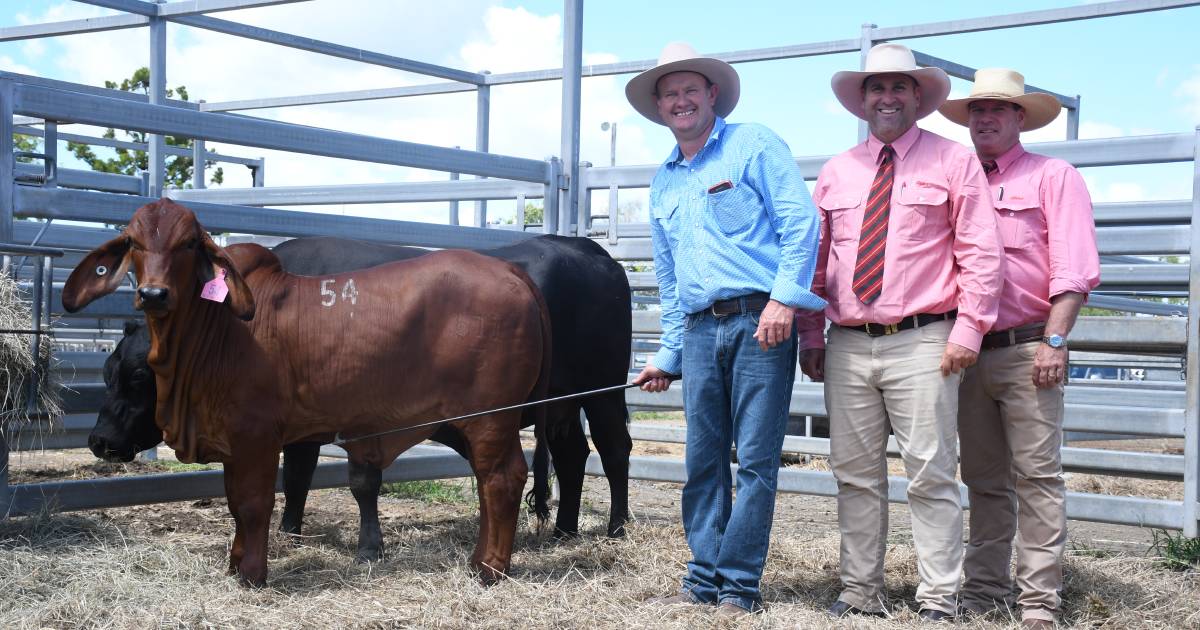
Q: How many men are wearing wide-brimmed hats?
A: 3